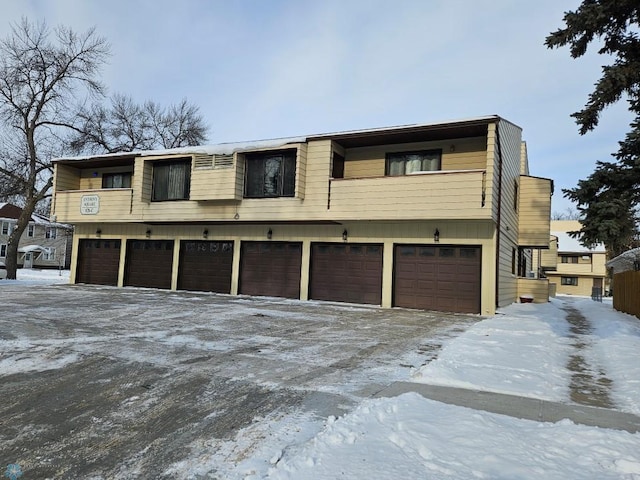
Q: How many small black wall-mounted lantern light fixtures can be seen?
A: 6